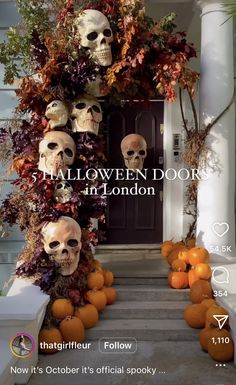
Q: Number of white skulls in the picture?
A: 7